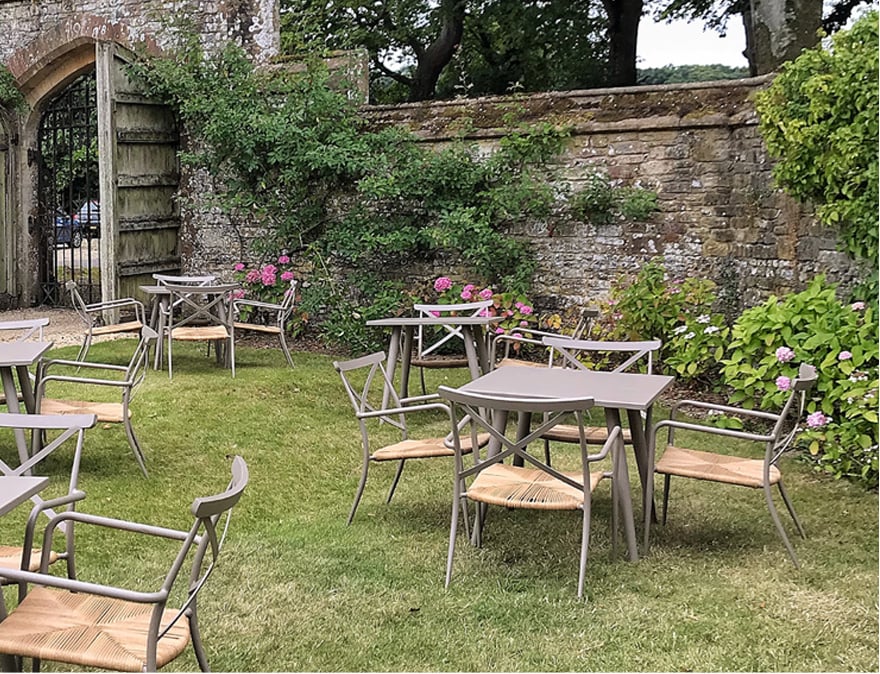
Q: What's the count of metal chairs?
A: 14